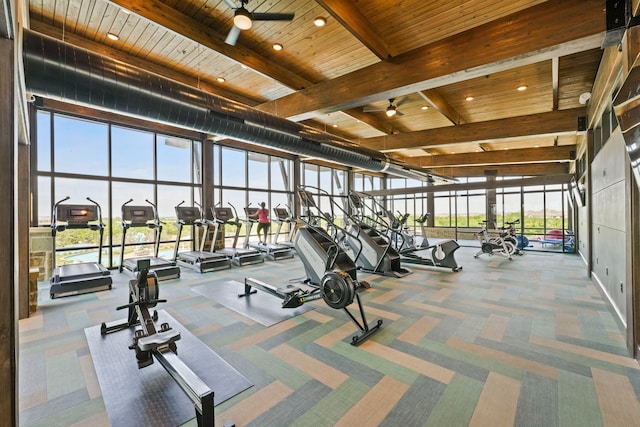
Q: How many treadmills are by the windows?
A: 6